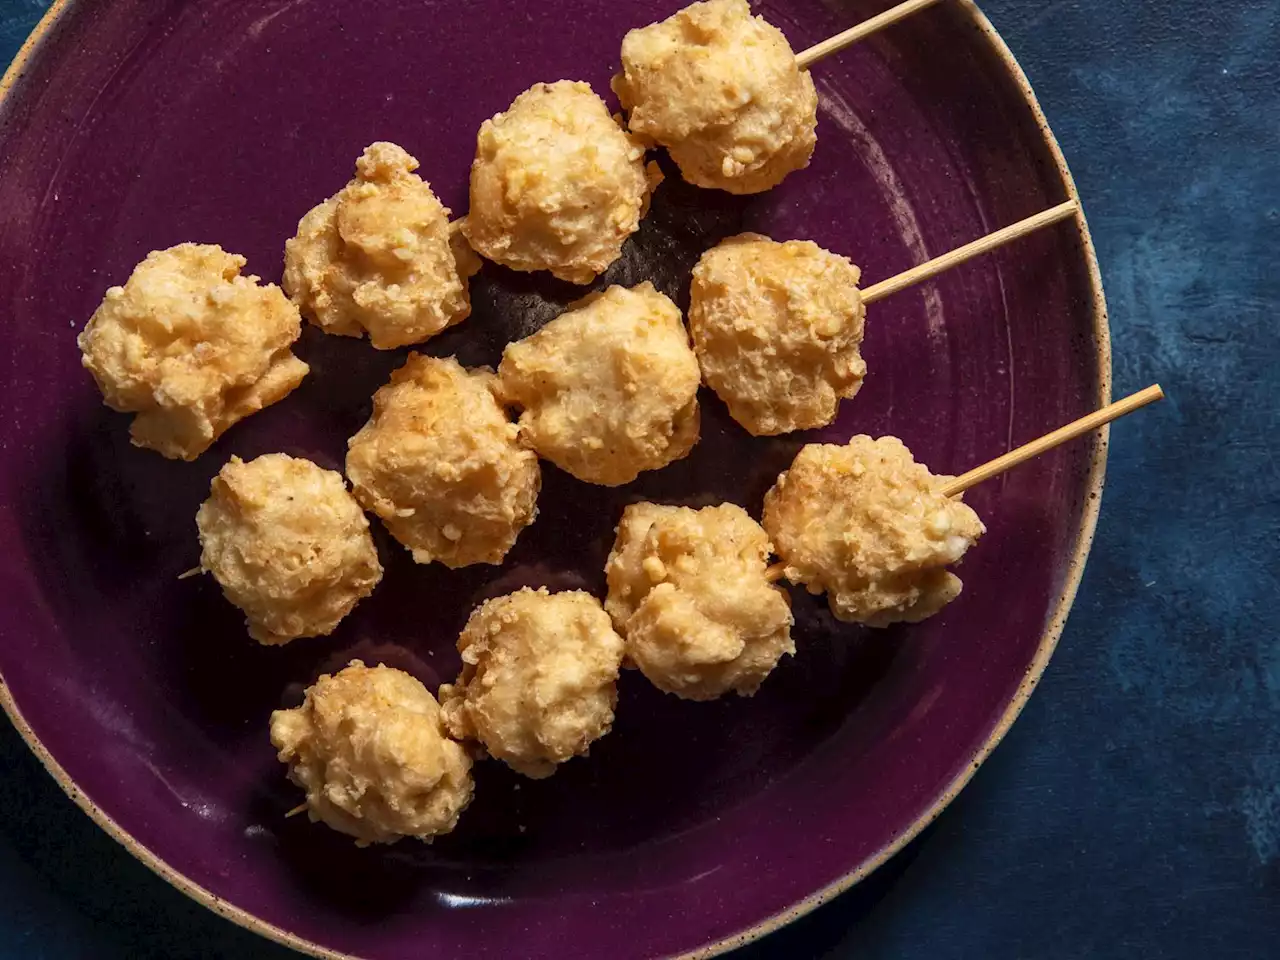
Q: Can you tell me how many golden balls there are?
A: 12